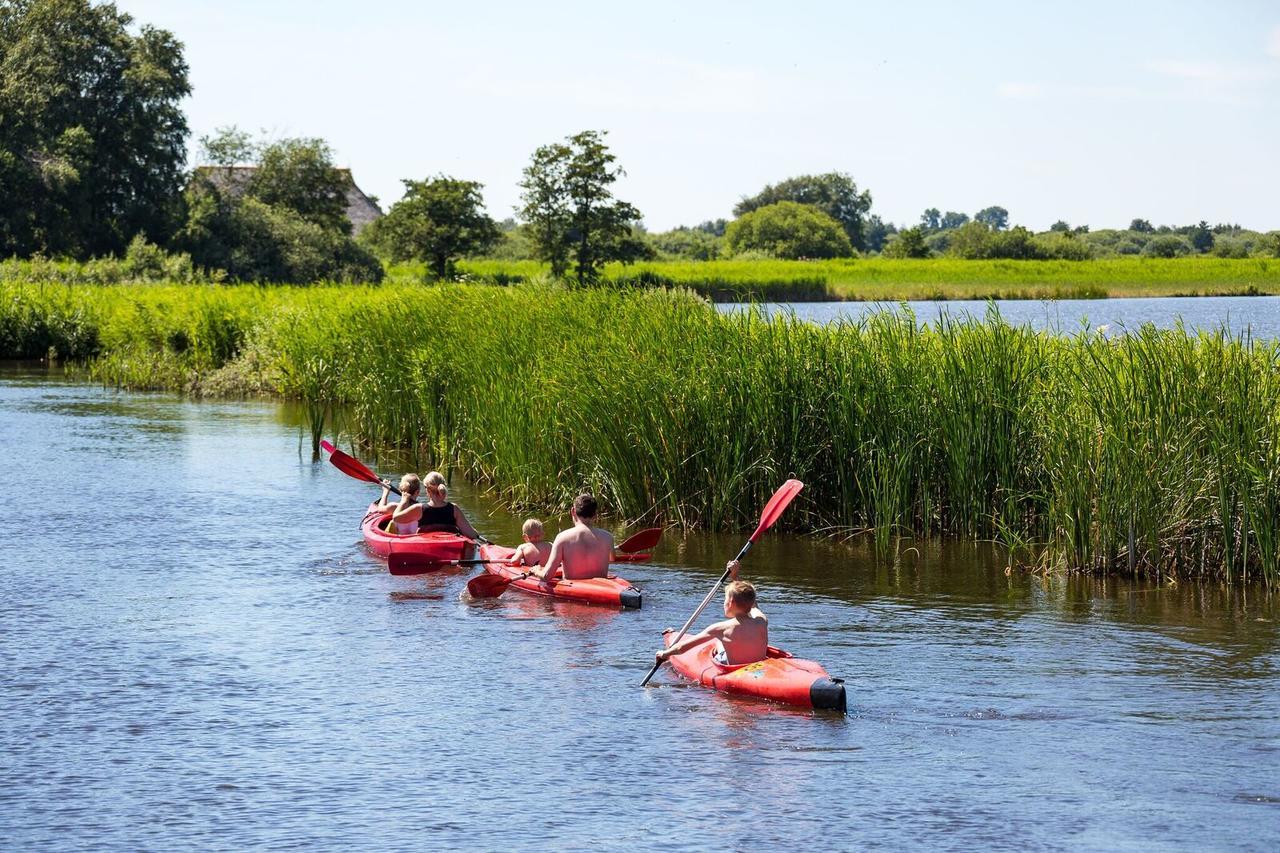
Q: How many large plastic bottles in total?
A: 0